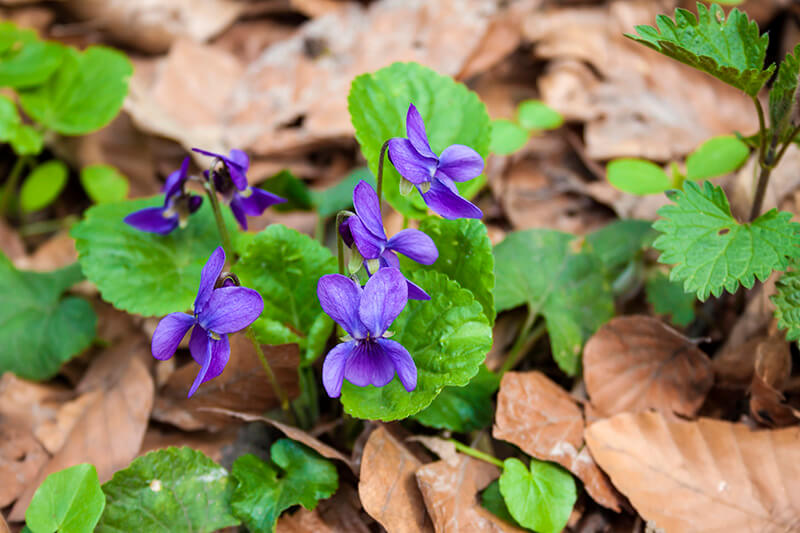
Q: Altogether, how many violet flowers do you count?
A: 6